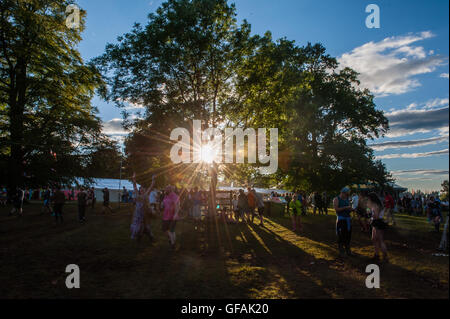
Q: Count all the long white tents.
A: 2